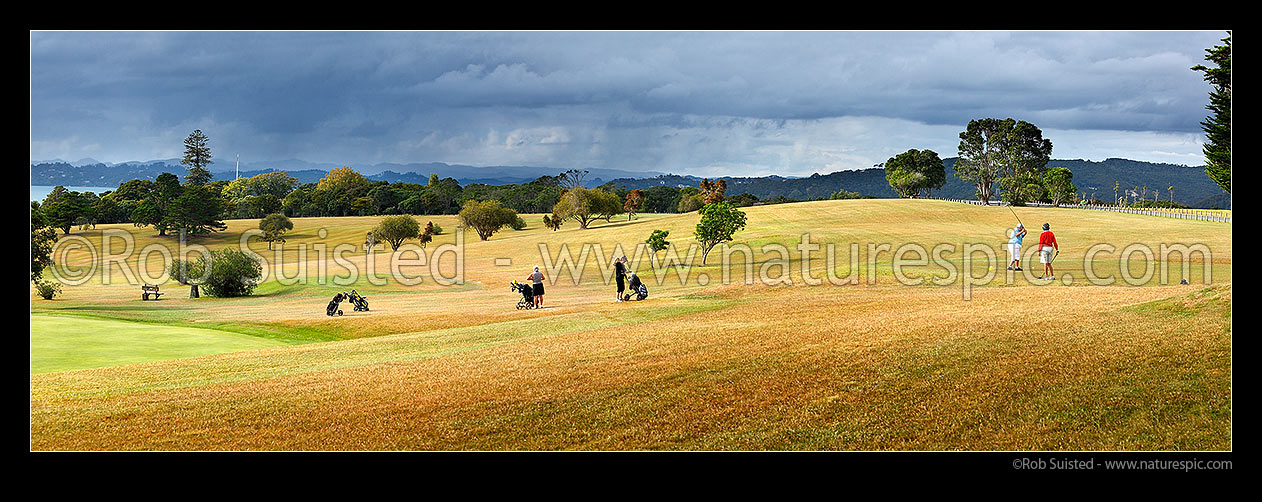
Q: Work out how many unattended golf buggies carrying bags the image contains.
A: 2